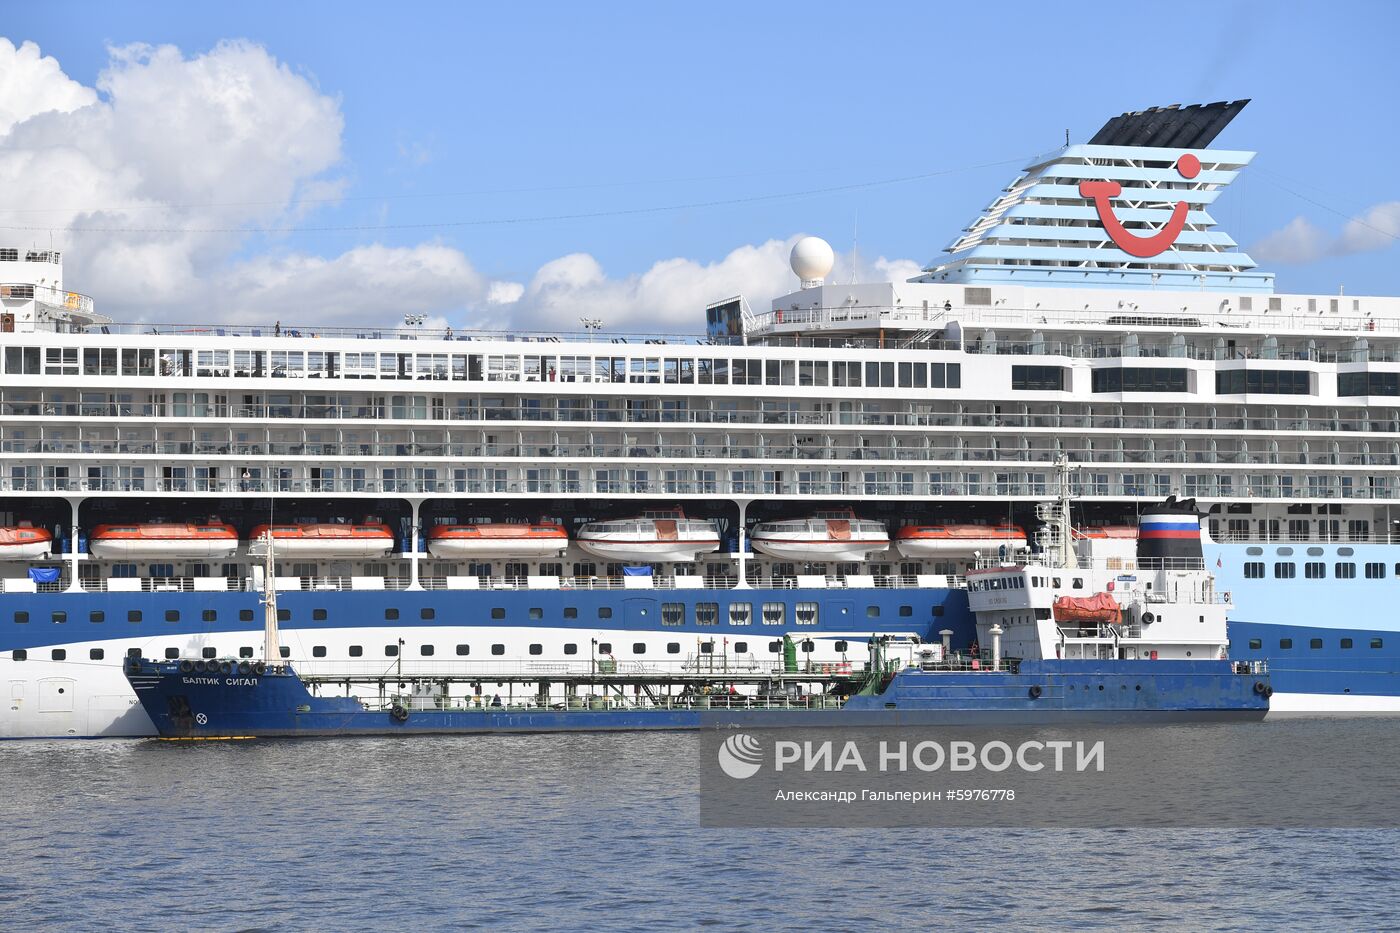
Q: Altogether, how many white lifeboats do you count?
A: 2